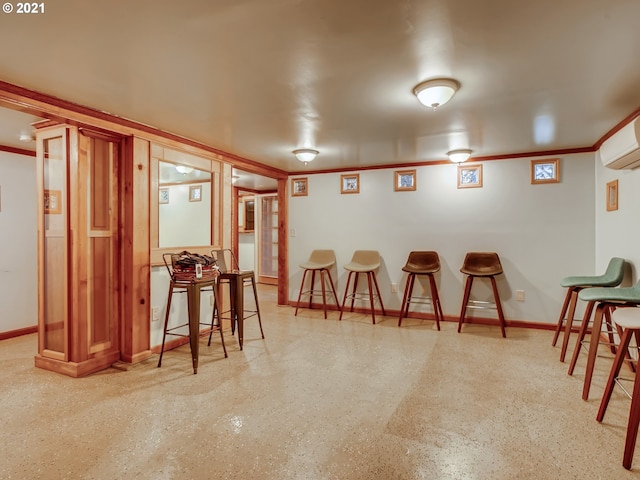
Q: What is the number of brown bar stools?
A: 2